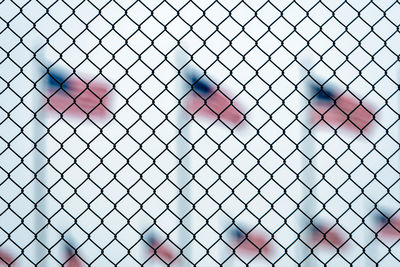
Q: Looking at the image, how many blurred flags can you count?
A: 9